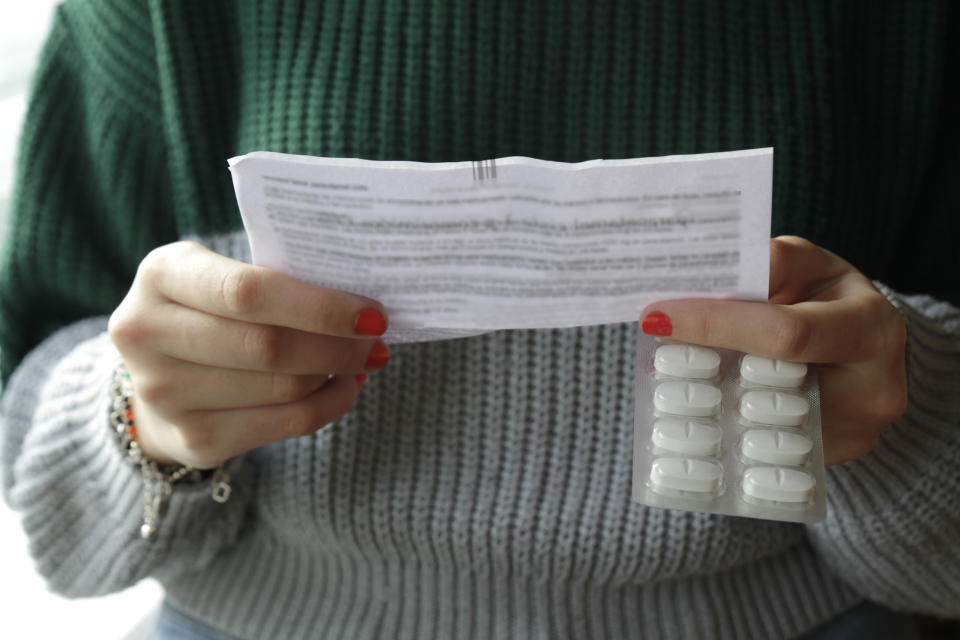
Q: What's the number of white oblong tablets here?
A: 8